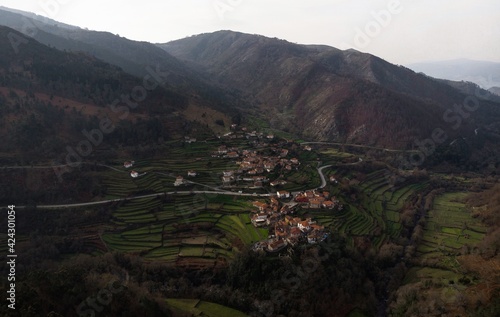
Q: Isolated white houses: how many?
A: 4